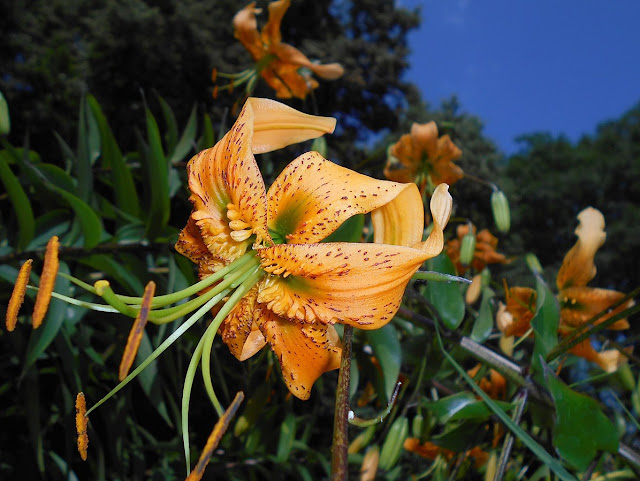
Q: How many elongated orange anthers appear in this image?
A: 5